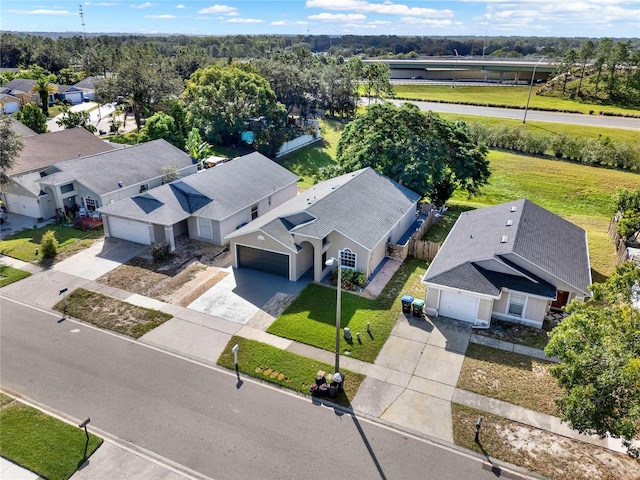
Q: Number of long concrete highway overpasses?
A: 1